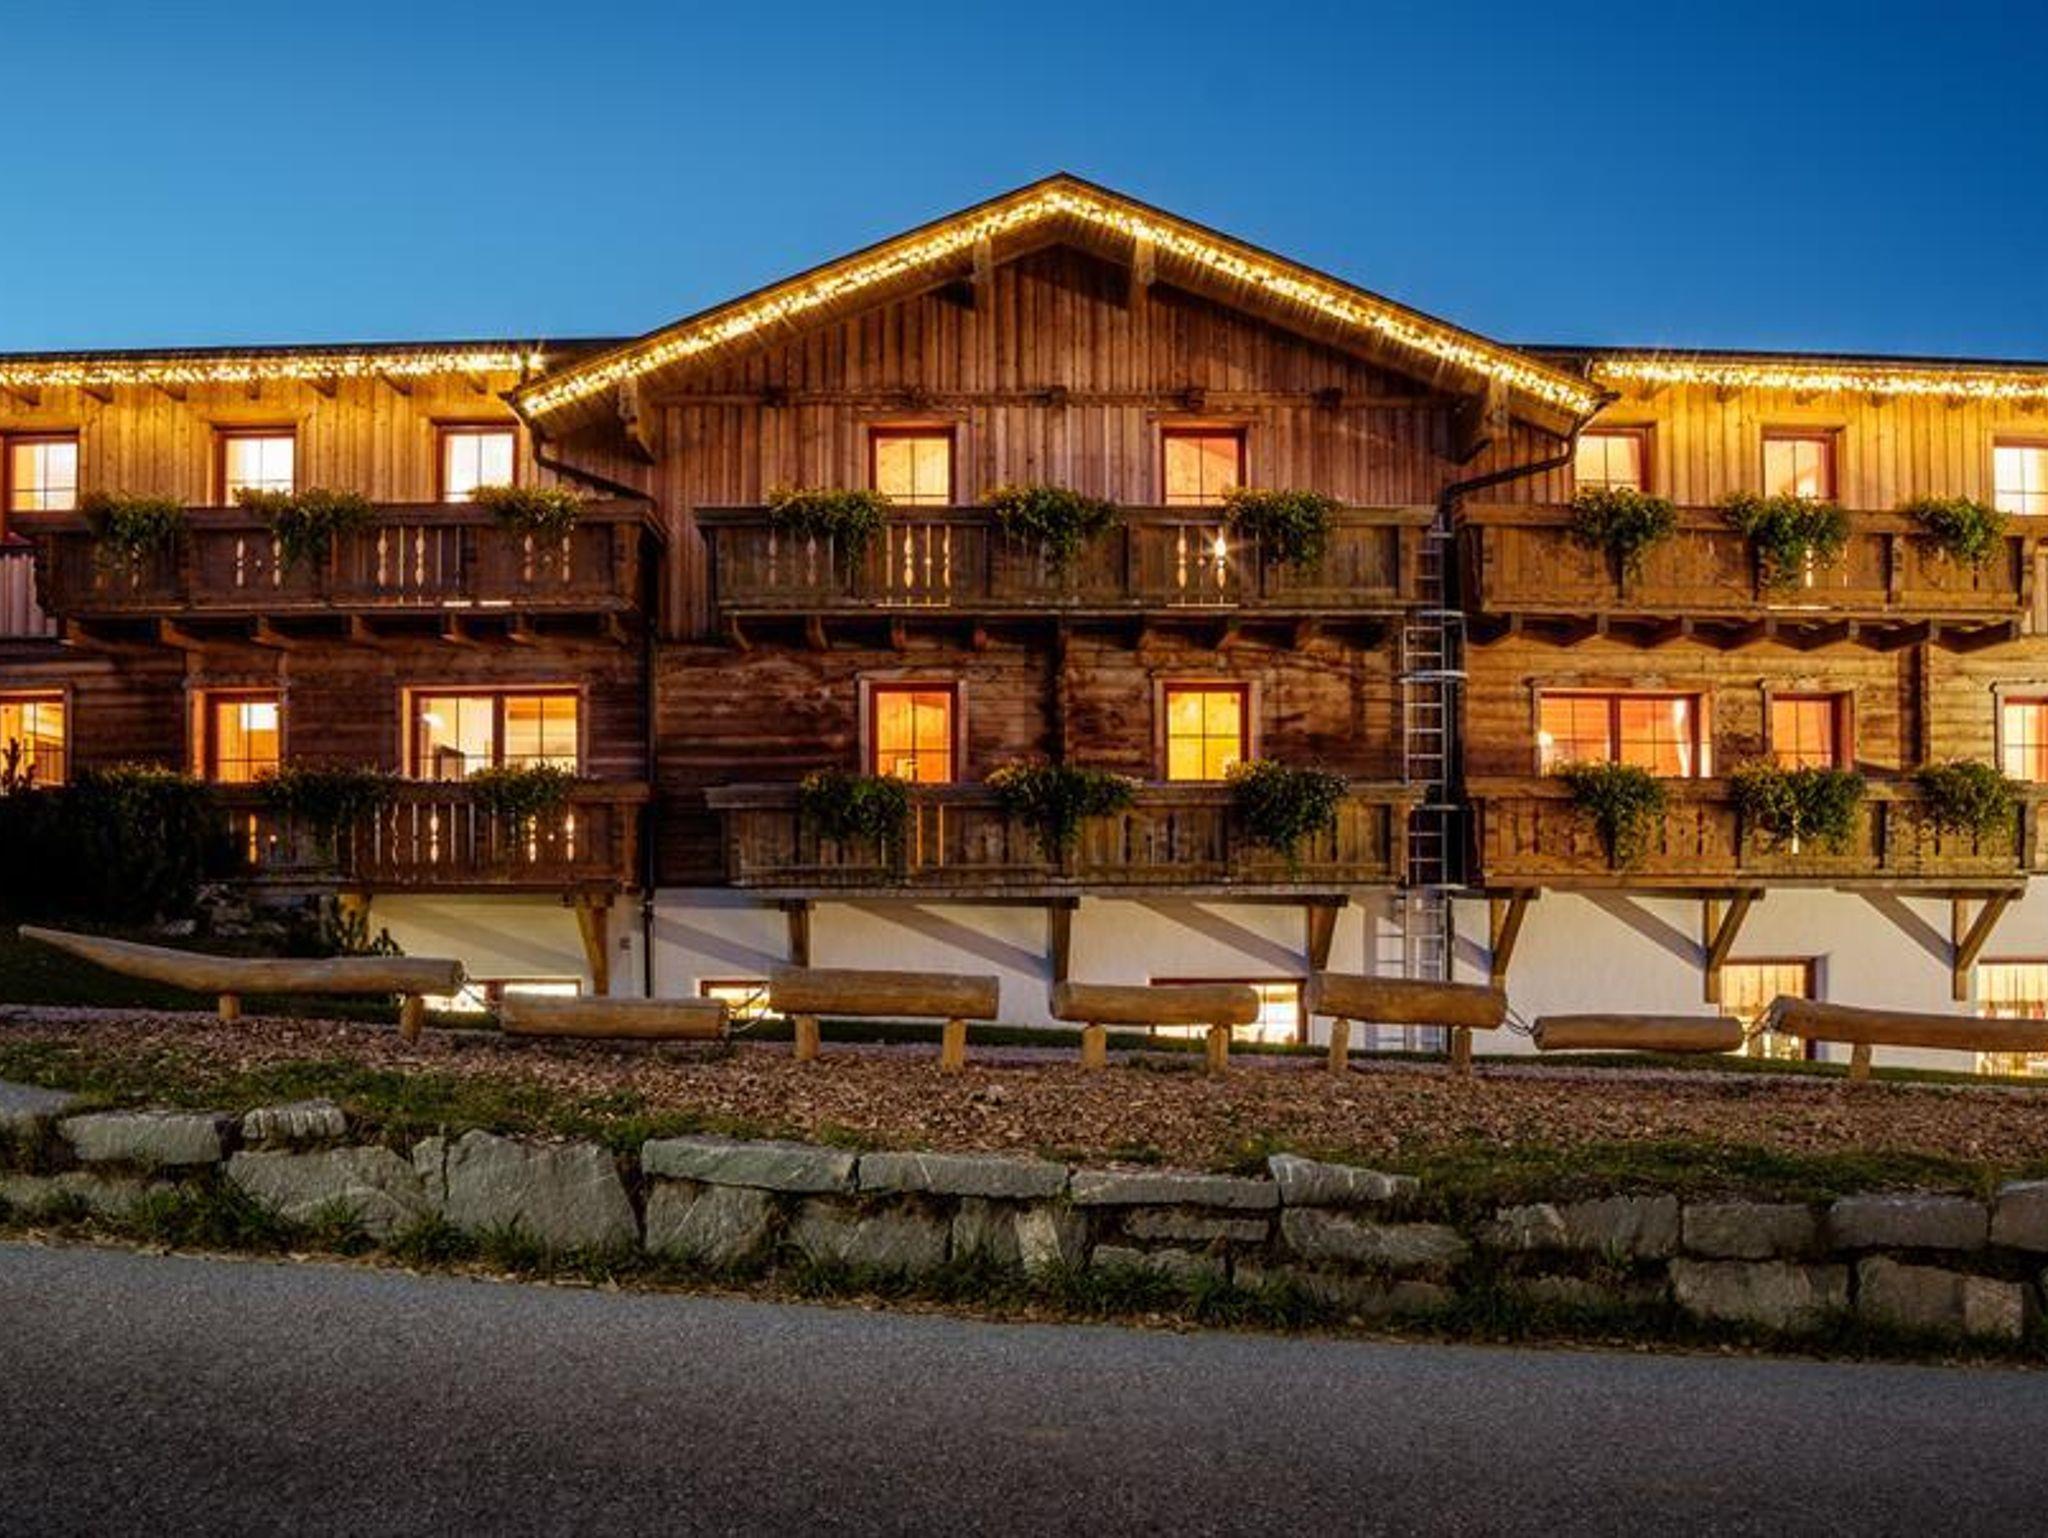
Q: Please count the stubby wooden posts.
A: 9